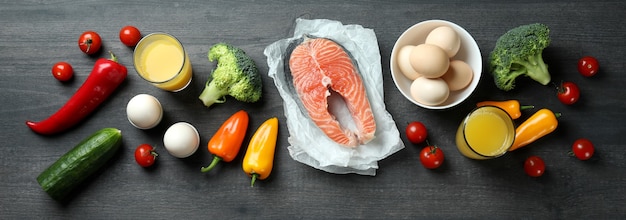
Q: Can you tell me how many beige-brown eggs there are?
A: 5